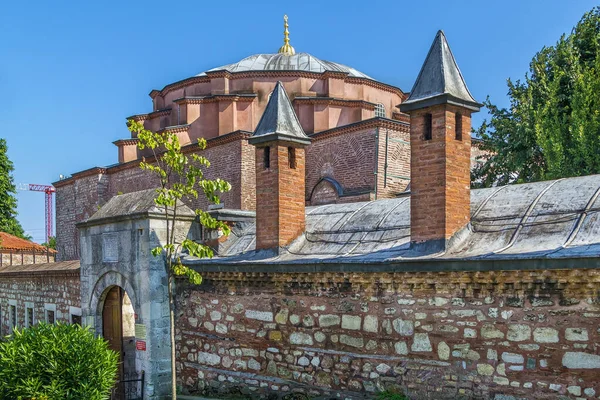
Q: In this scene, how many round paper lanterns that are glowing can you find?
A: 0